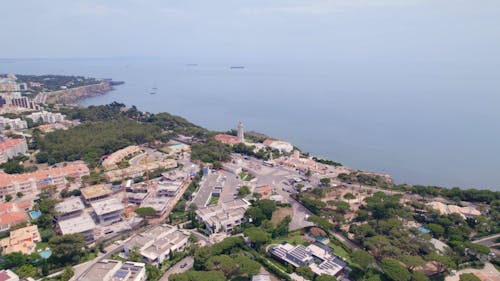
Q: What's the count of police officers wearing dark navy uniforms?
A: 0